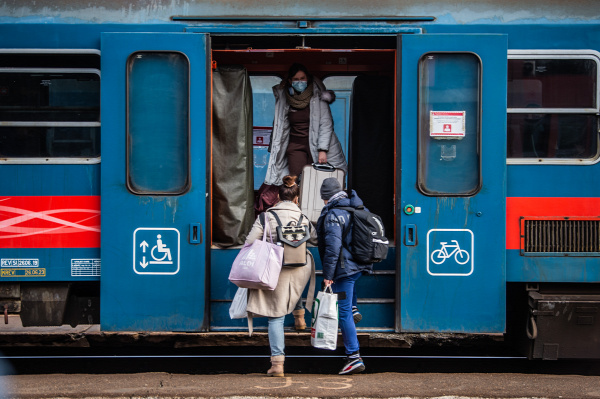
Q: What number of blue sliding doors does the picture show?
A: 2